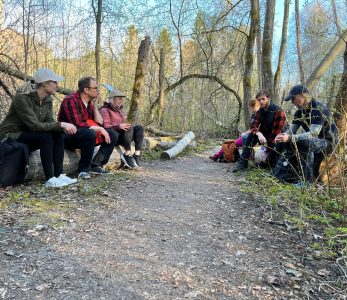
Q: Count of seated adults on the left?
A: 3